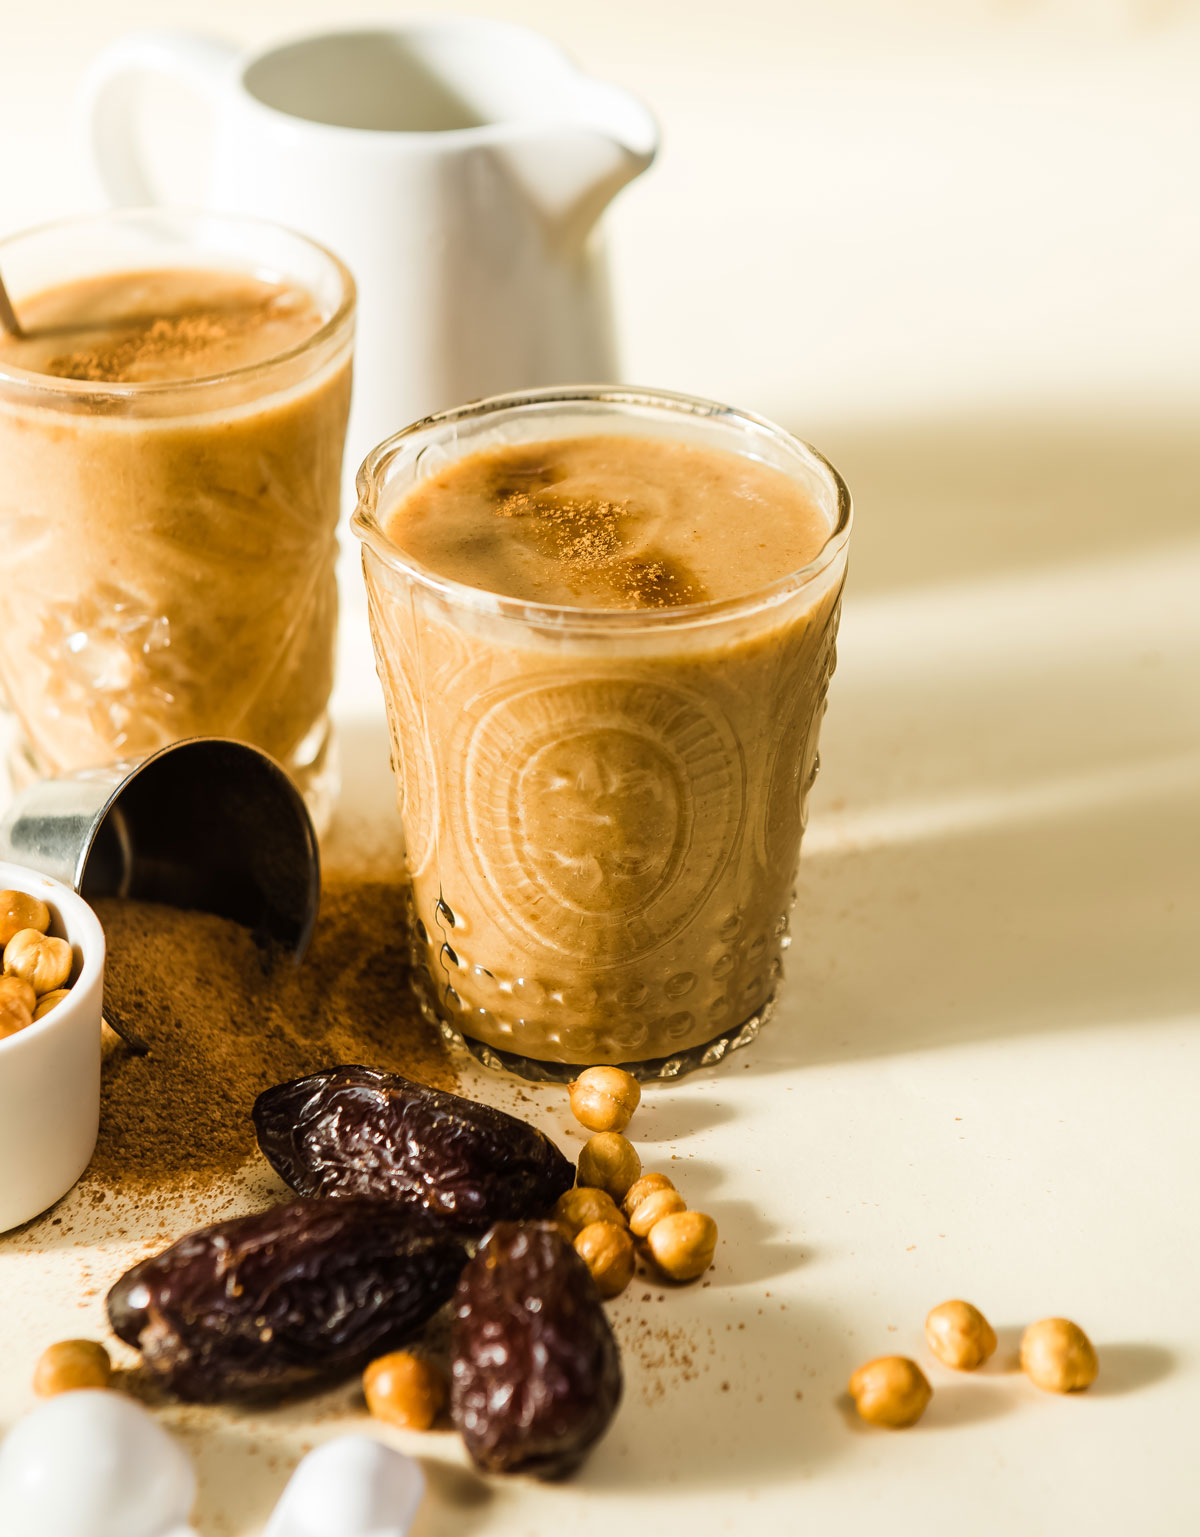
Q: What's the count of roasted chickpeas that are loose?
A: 12